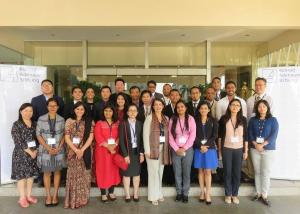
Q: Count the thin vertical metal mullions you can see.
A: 3